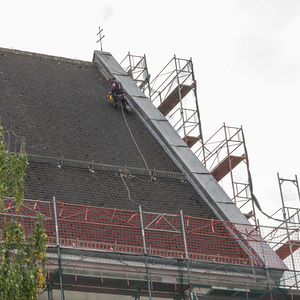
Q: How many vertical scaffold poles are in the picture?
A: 12